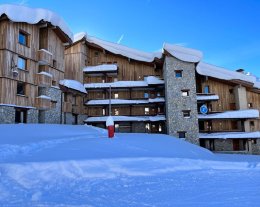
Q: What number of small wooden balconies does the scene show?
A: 3